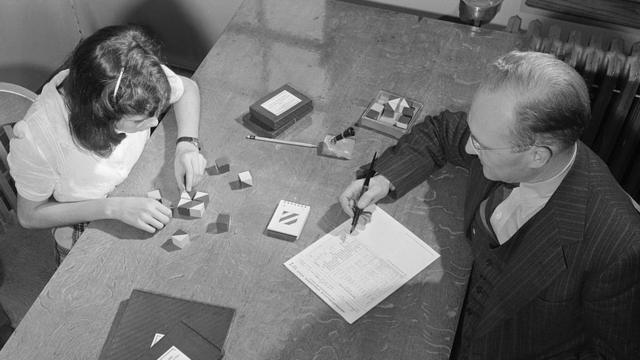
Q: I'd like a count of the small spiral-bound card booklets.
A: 1